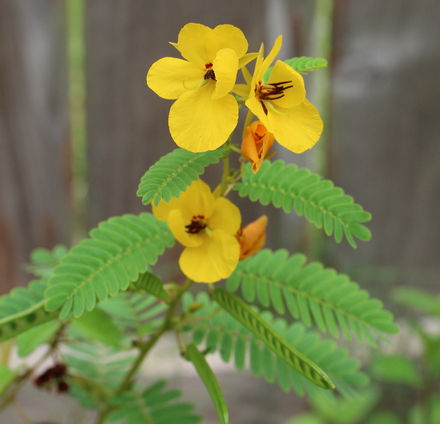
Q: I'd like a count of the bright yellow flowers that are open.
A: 3